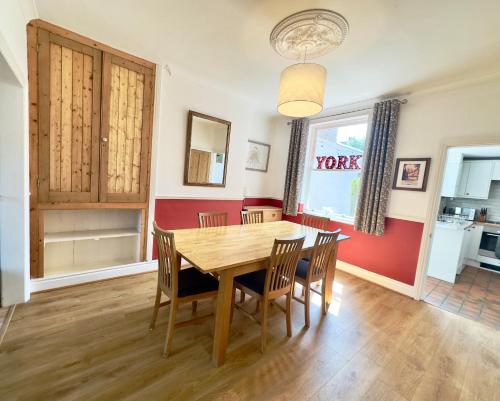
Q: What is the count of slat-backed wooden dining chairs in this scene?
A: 6